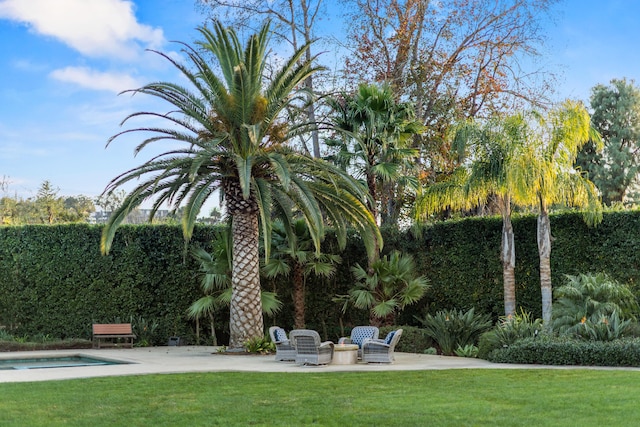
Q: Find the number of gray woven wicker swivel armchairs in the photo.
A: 4